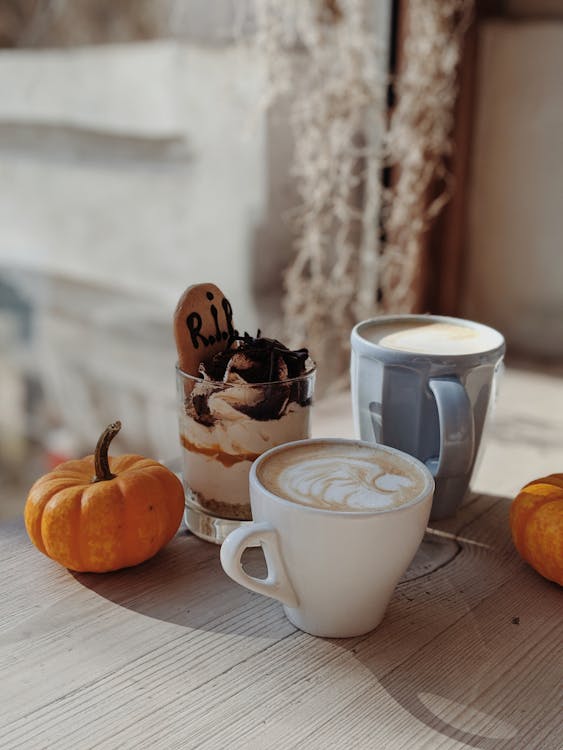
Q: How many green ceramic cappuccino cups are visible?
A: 0